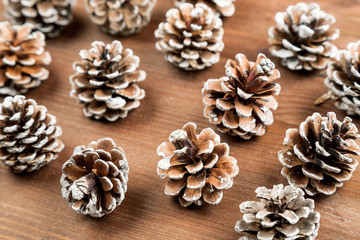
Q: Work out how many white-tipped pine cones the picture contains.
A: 14